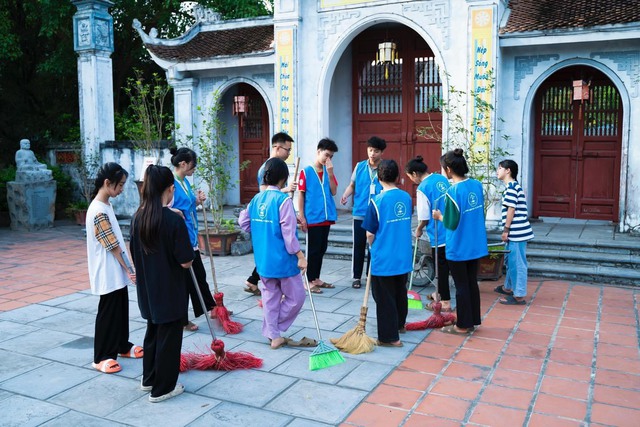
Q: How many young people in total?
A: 11